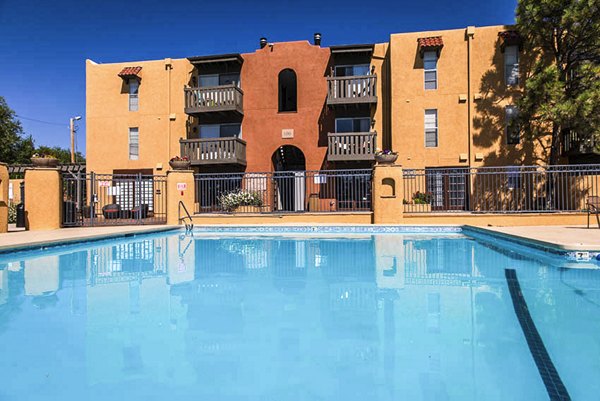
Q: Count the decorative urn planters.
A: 3